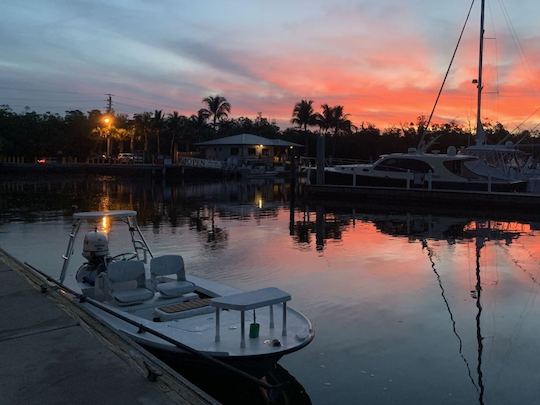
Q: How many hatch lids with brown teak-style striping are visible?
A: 1